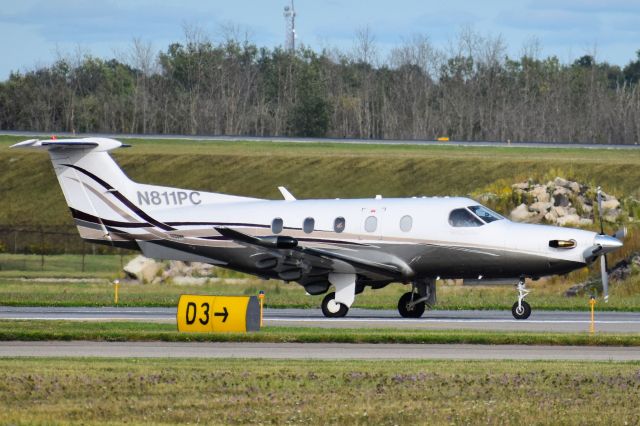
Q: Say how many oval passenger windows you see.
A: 5